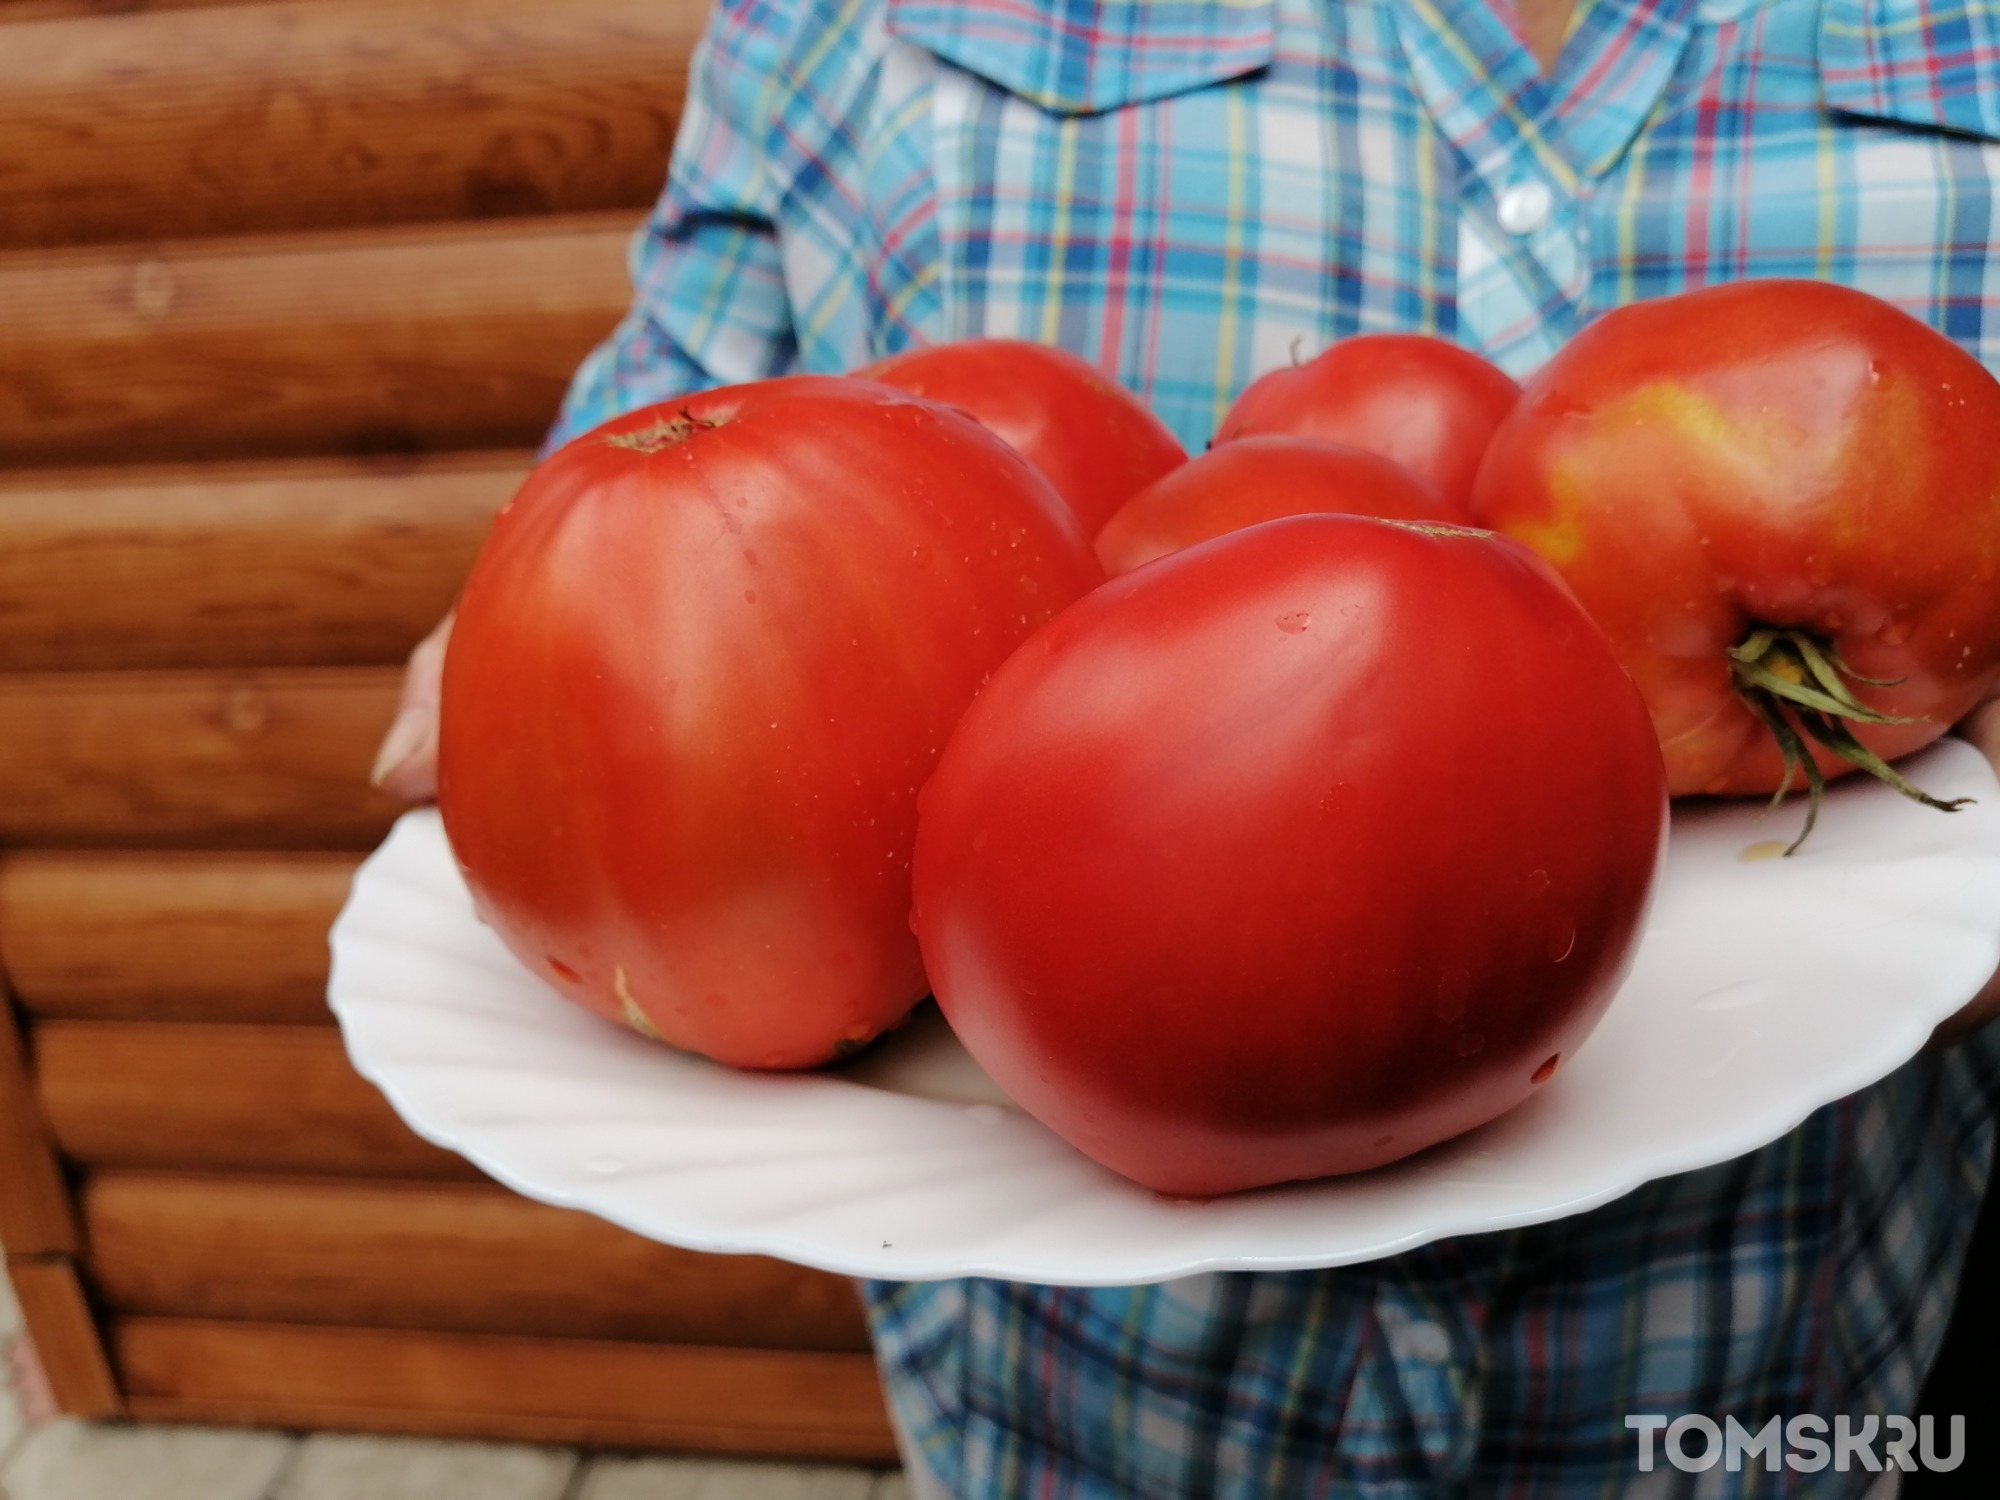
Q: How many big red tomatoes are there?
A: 6